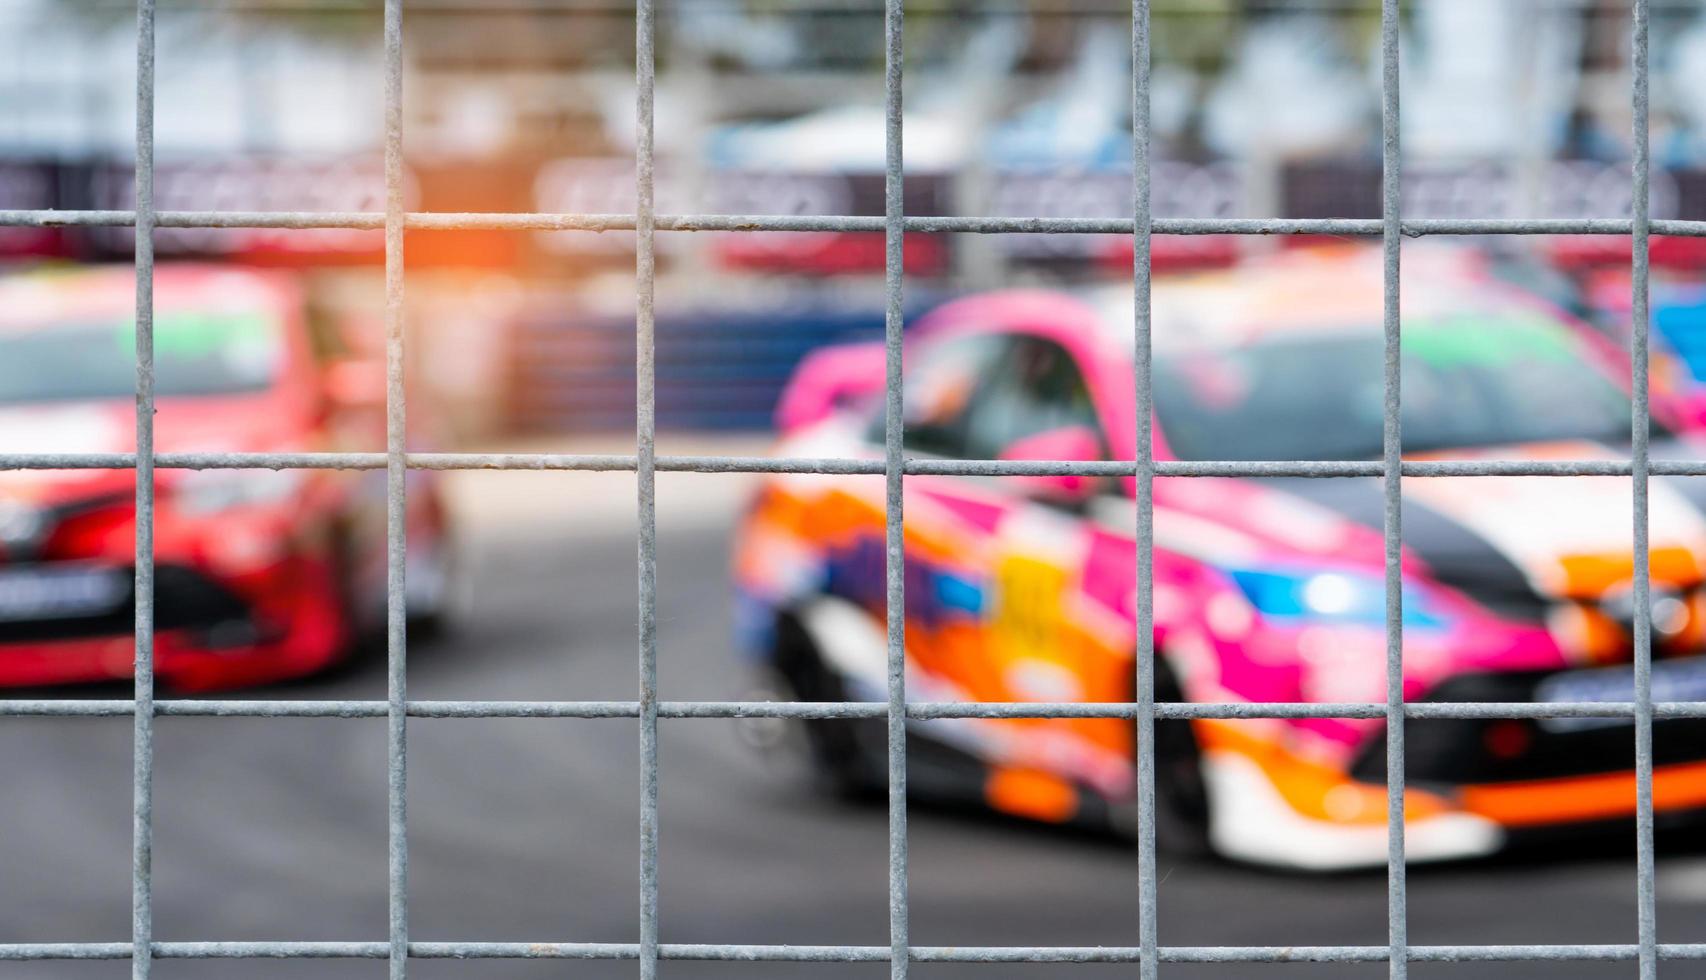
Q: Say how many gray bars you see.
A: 11